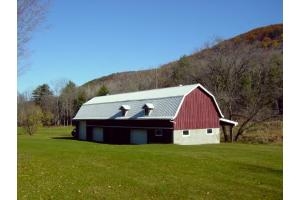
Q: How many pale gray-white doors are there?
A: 3